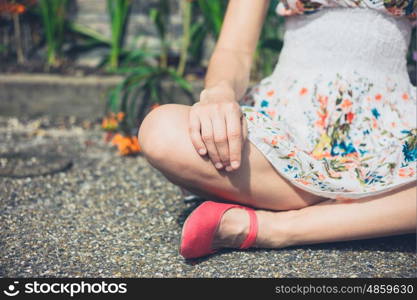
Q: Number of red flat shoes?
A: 1